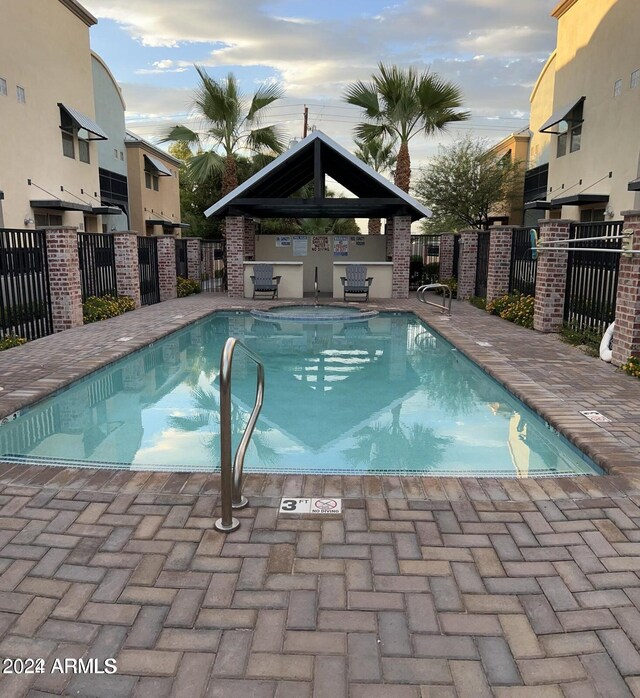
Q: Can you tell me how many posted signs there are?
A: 5